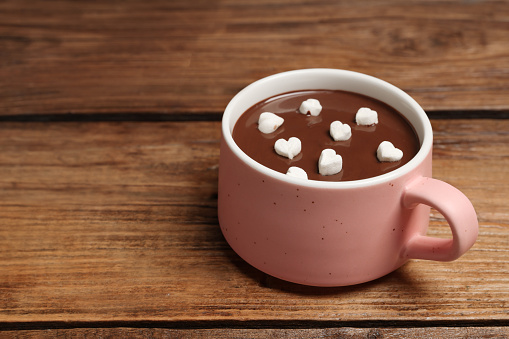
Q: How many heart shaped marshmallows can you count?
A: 8